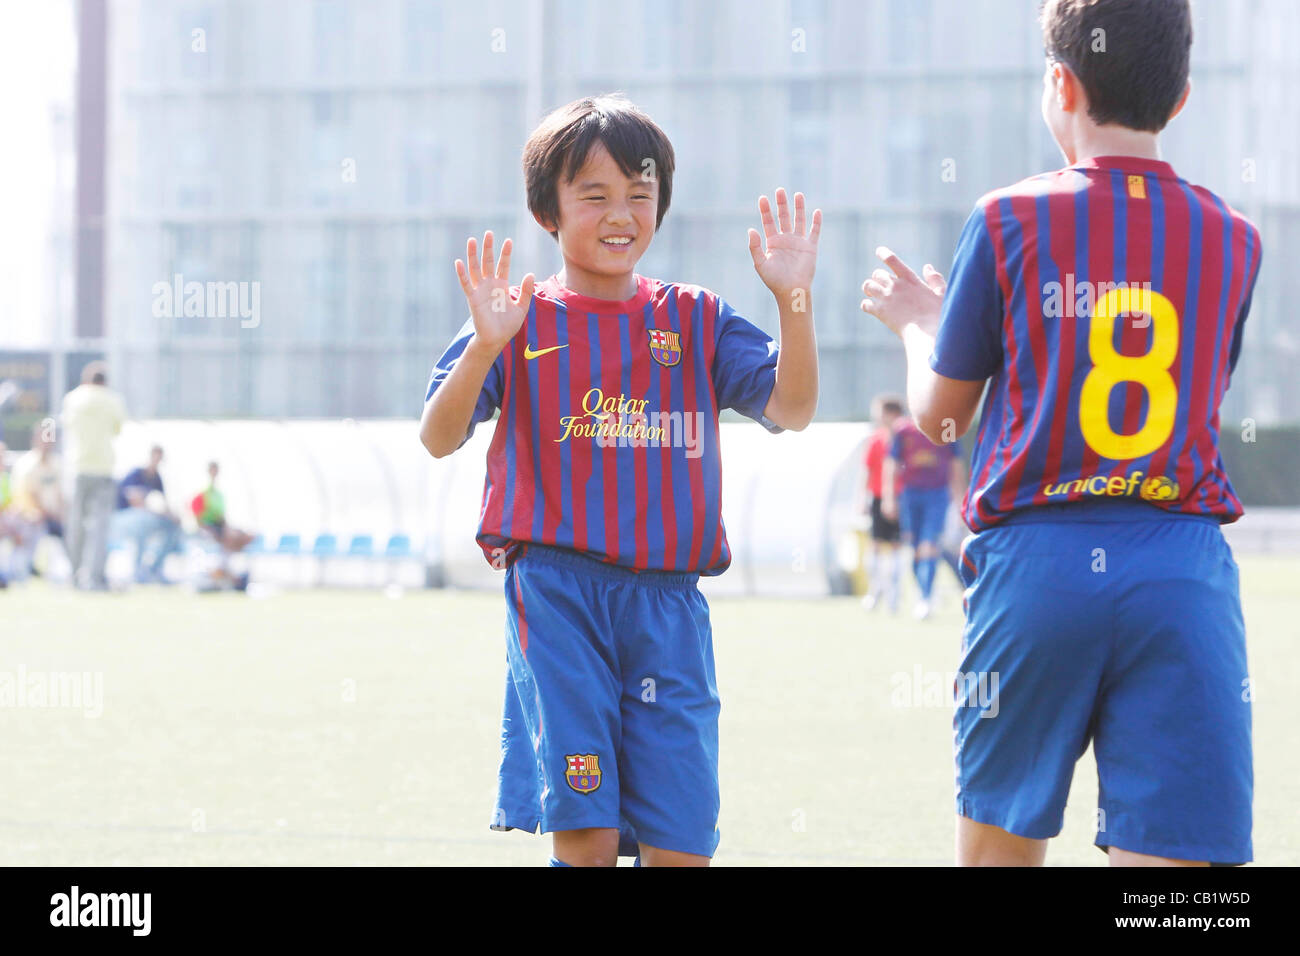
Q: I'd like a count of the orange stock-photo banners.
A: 0